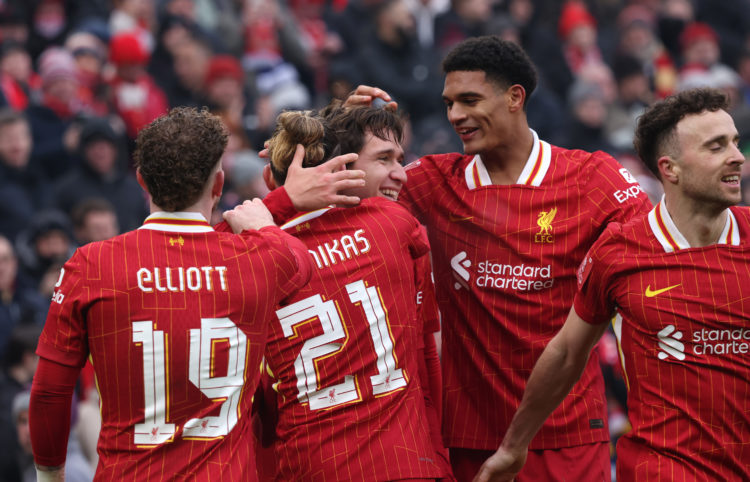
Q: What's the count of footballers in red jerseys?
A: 5